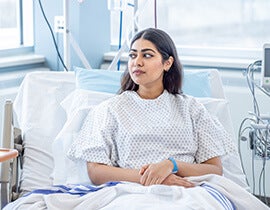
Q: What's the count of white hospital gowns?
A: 1